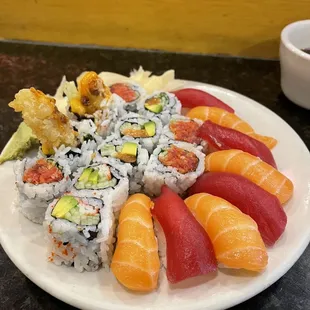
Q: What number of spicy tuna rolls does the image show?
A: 4